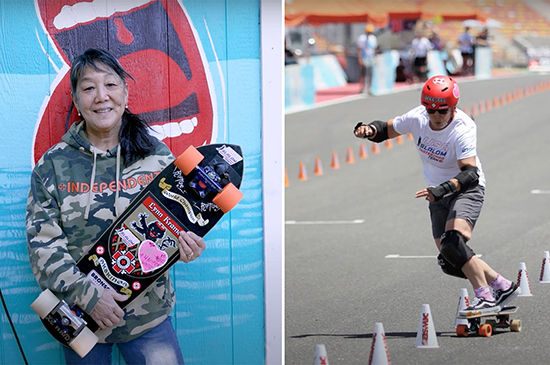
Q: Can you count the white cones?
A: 6